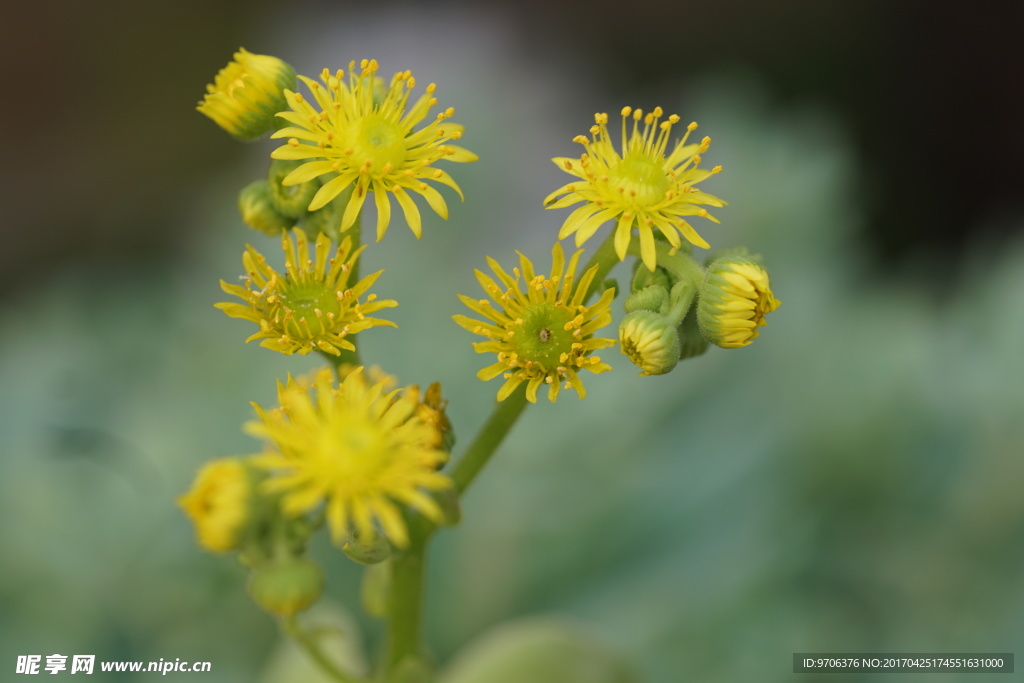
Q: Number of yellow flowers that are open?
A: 5